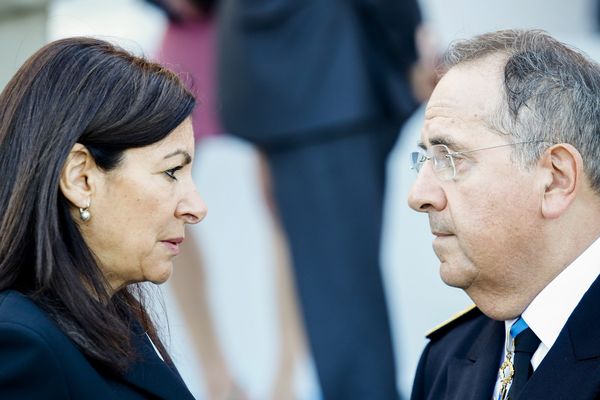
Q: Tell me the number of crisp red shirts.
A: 0